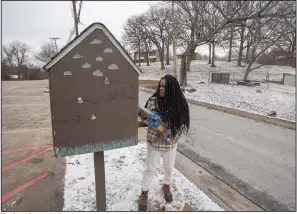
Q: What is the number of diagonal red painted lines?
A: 3